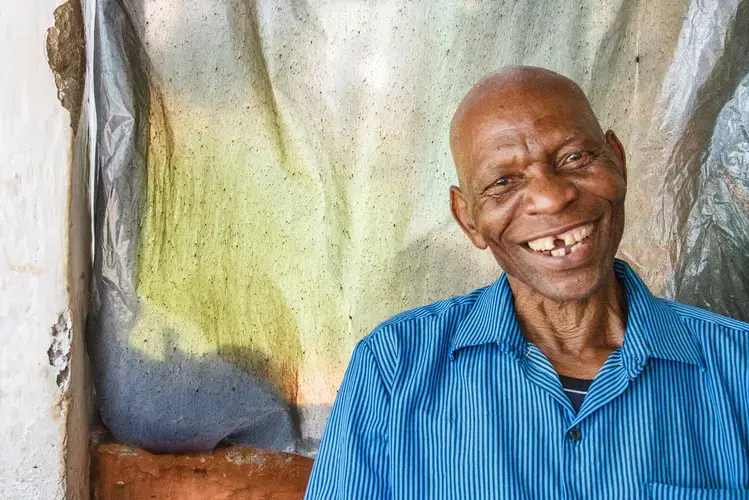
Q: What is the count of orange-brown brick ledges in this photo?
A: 1